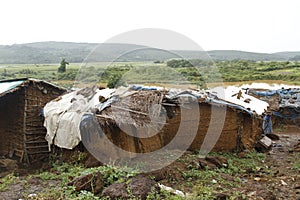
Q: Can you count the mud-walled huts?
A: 3